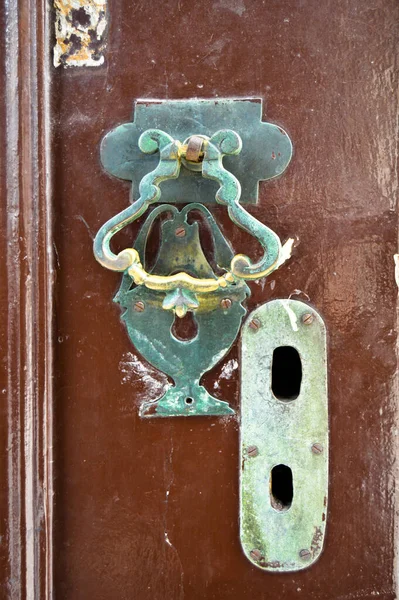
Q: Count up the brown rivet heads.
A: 9